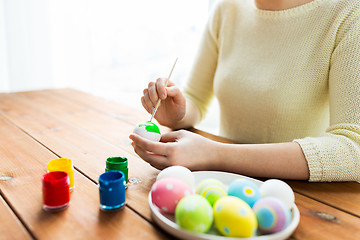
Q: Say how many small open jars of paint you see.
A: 4